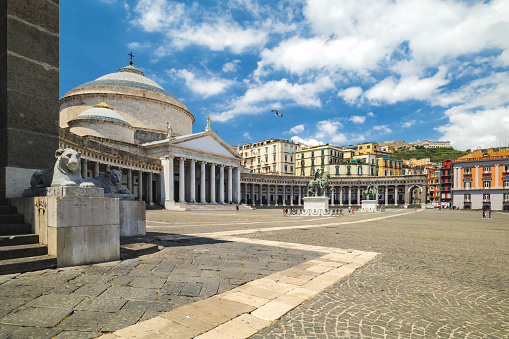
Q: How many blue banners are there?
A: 0